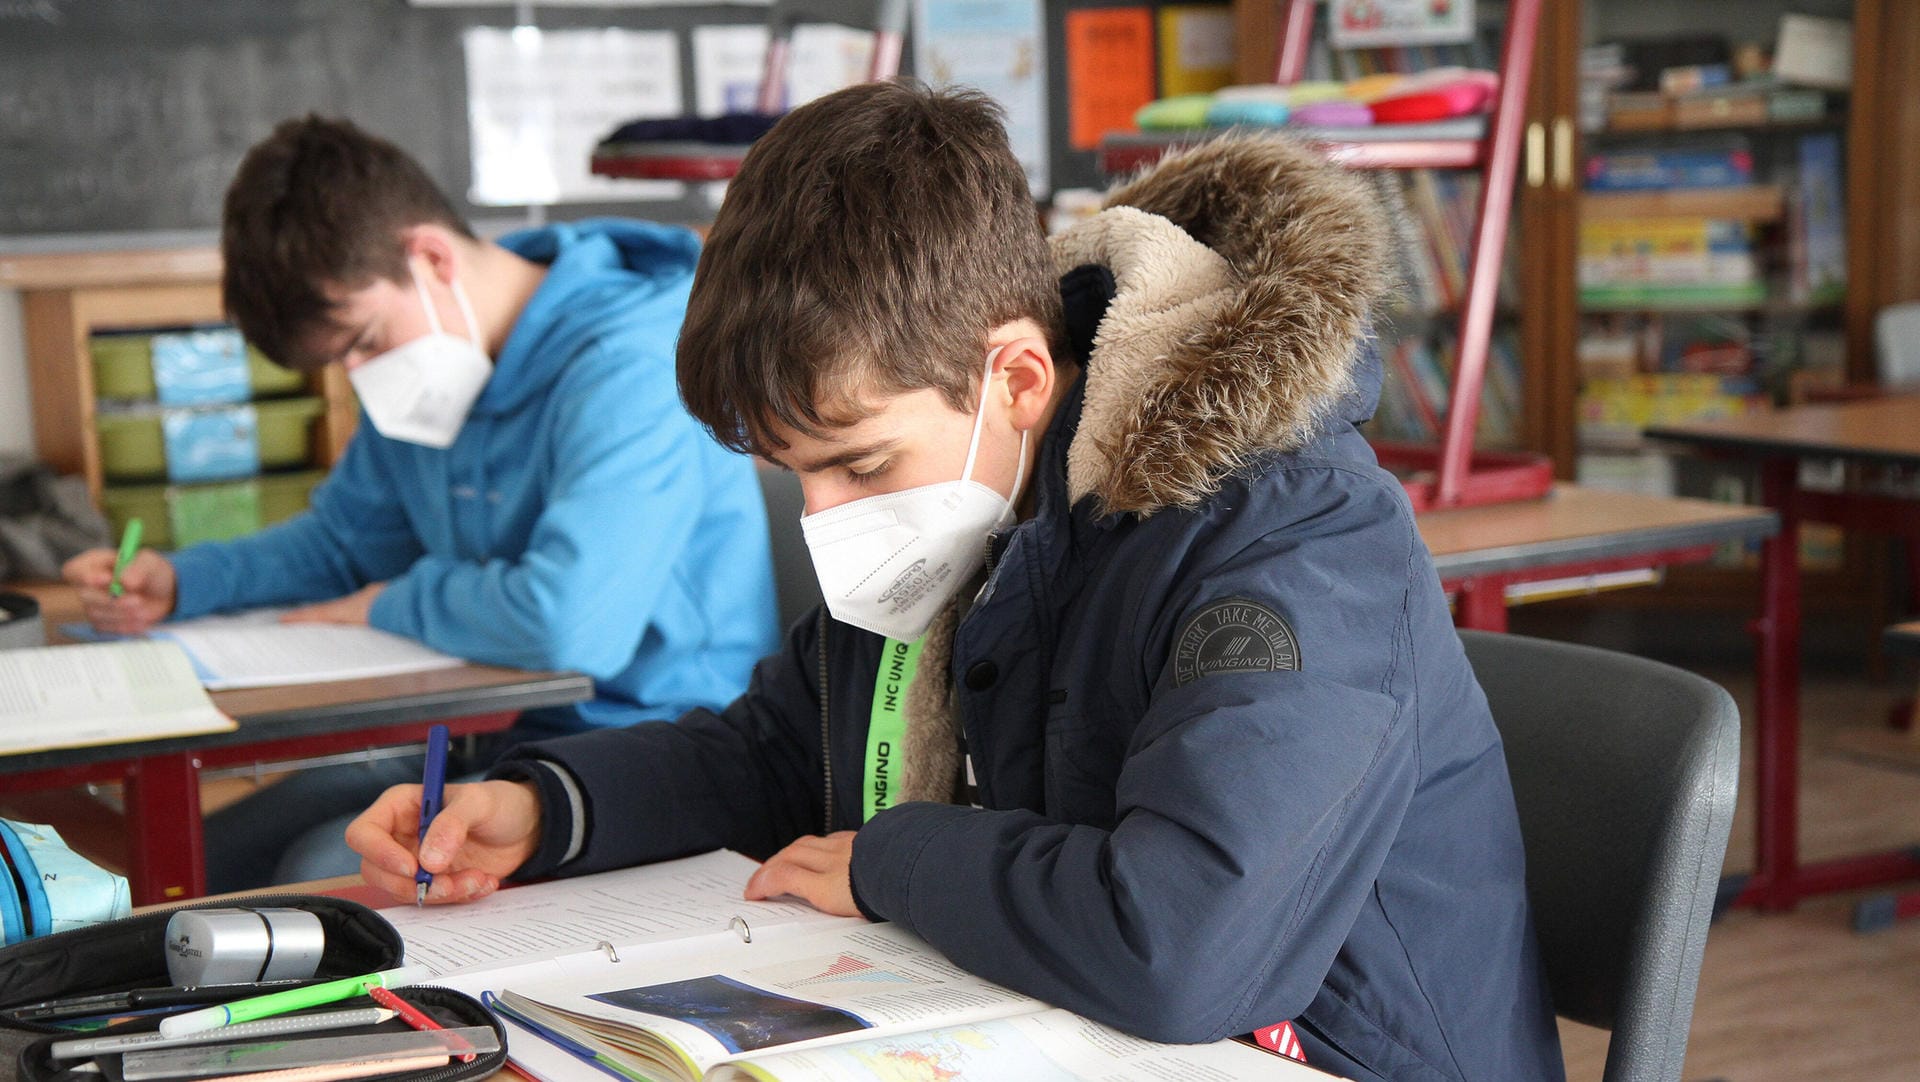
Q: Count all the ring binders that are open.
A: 1